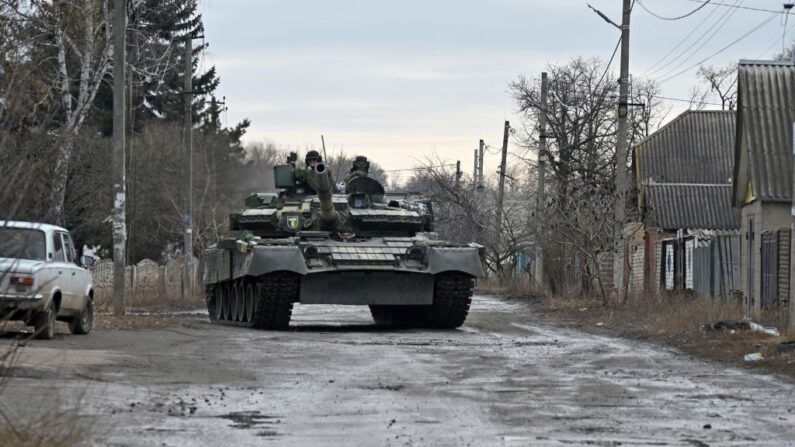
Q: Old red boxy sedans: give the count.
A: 0